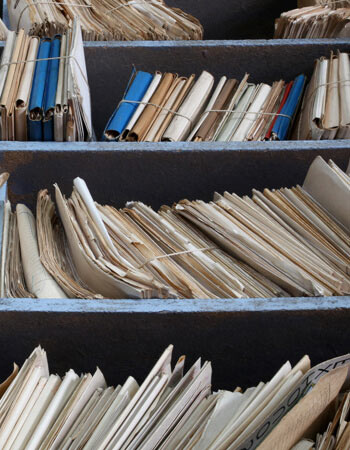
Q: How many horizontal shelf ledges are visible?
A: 3